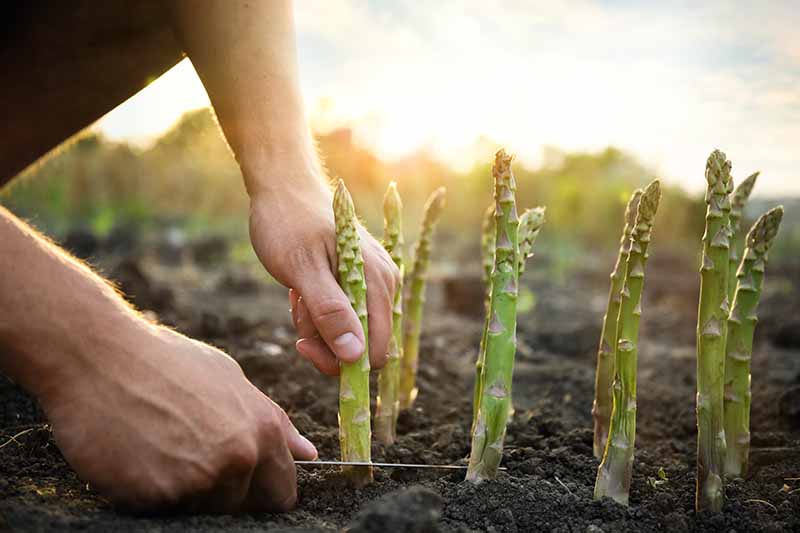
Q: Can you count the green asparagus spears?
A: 11